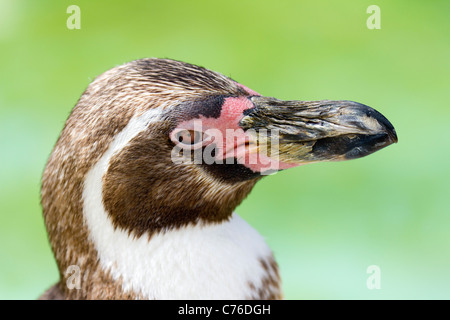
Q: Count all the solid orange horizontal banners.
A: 0